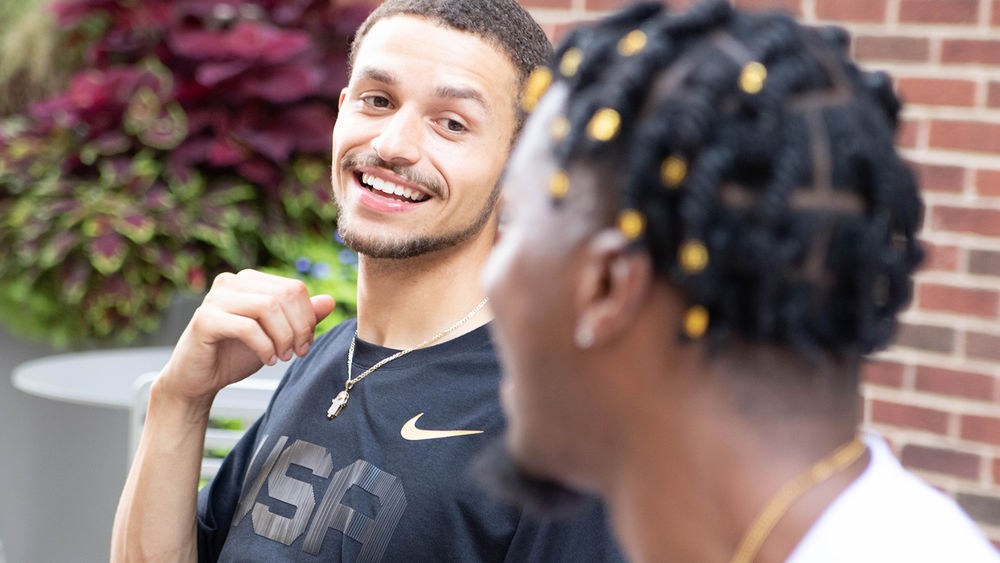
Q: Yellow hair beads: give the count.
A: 11